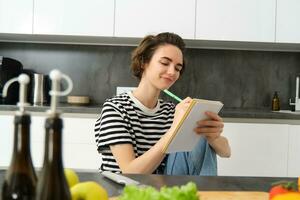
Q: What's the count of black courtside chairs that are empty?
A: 0